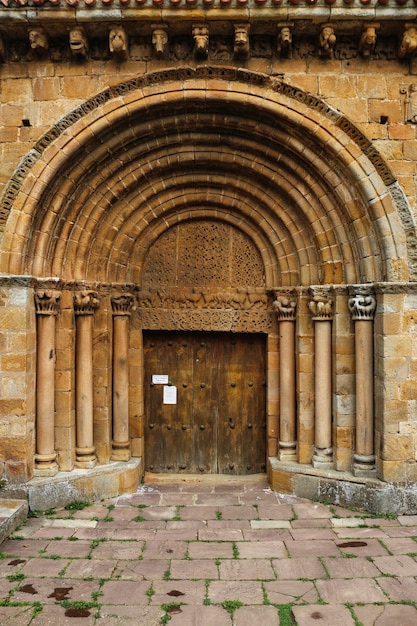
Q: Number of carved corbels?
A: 10